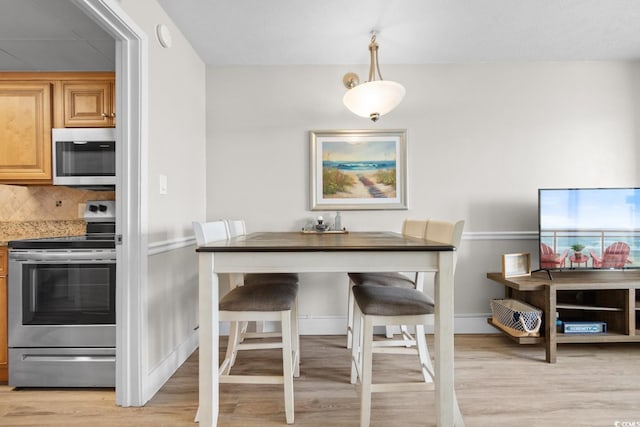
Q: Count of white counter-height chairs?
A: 4